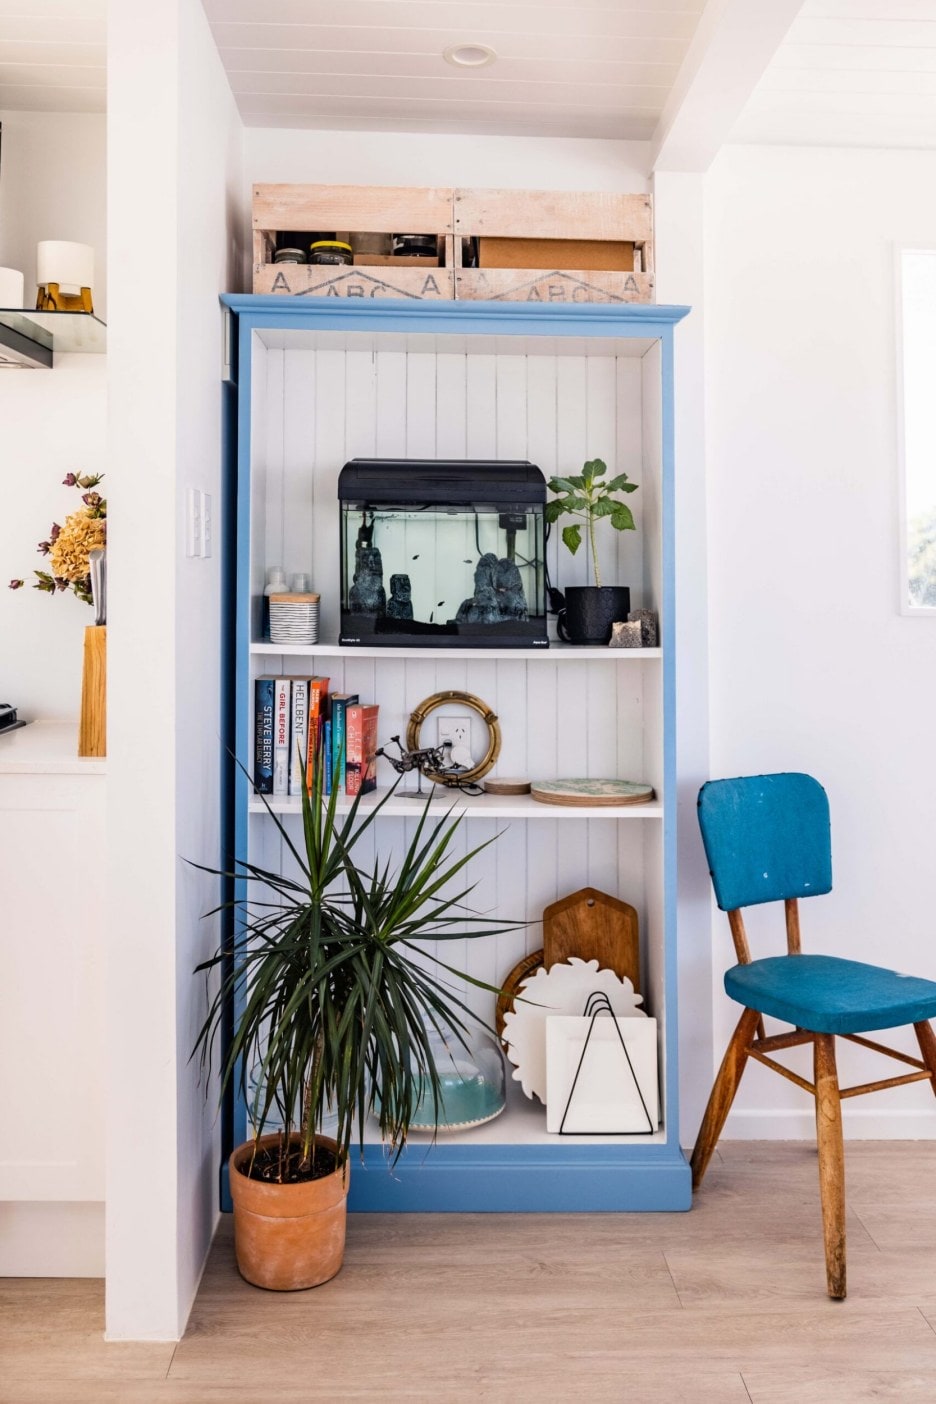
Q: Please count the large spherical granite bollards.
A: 0